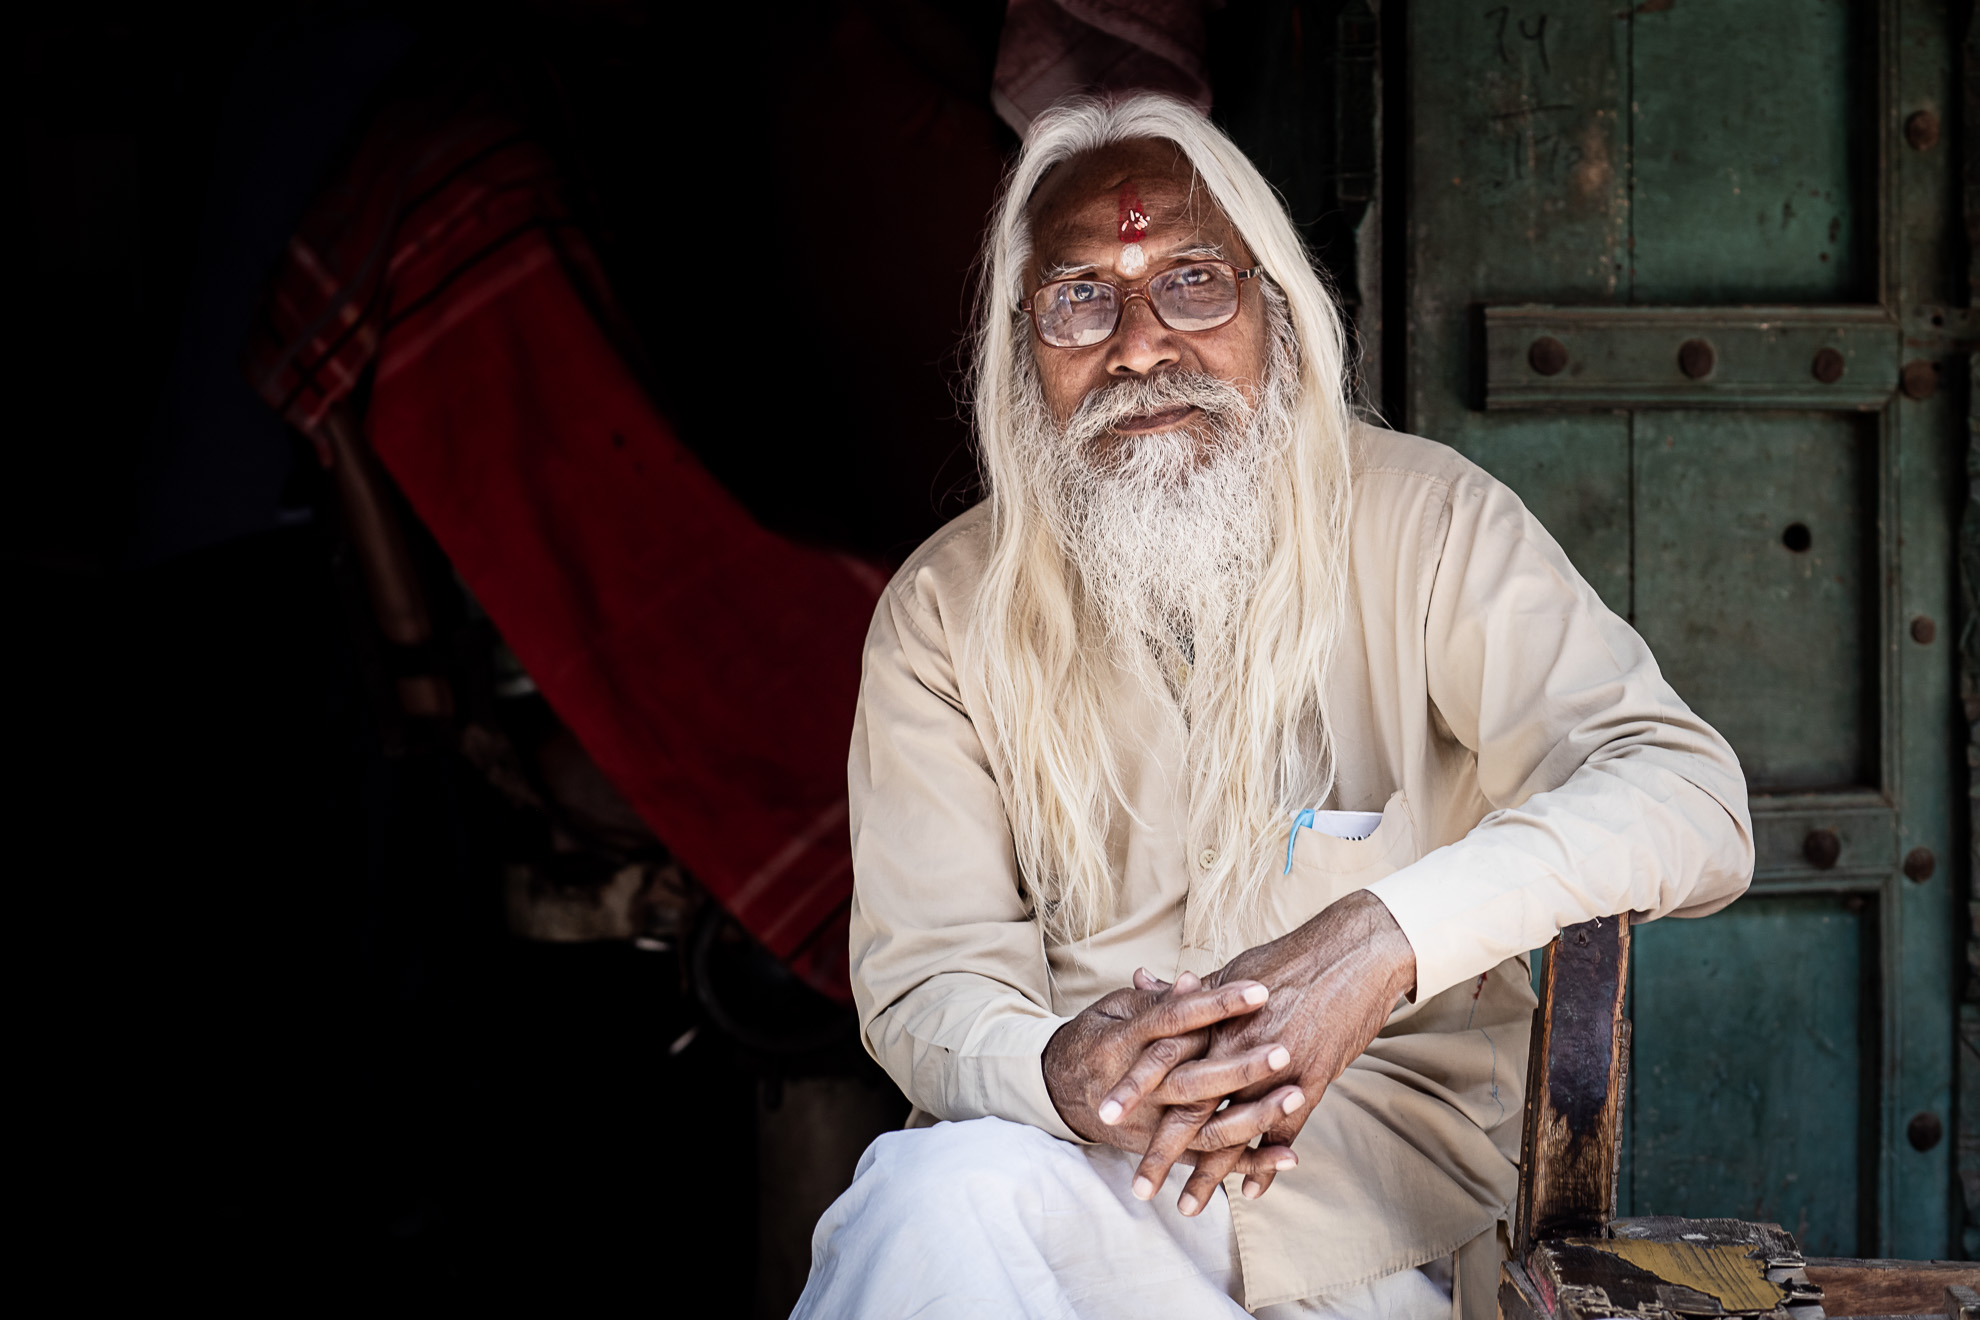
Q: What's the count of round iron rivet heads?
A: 9